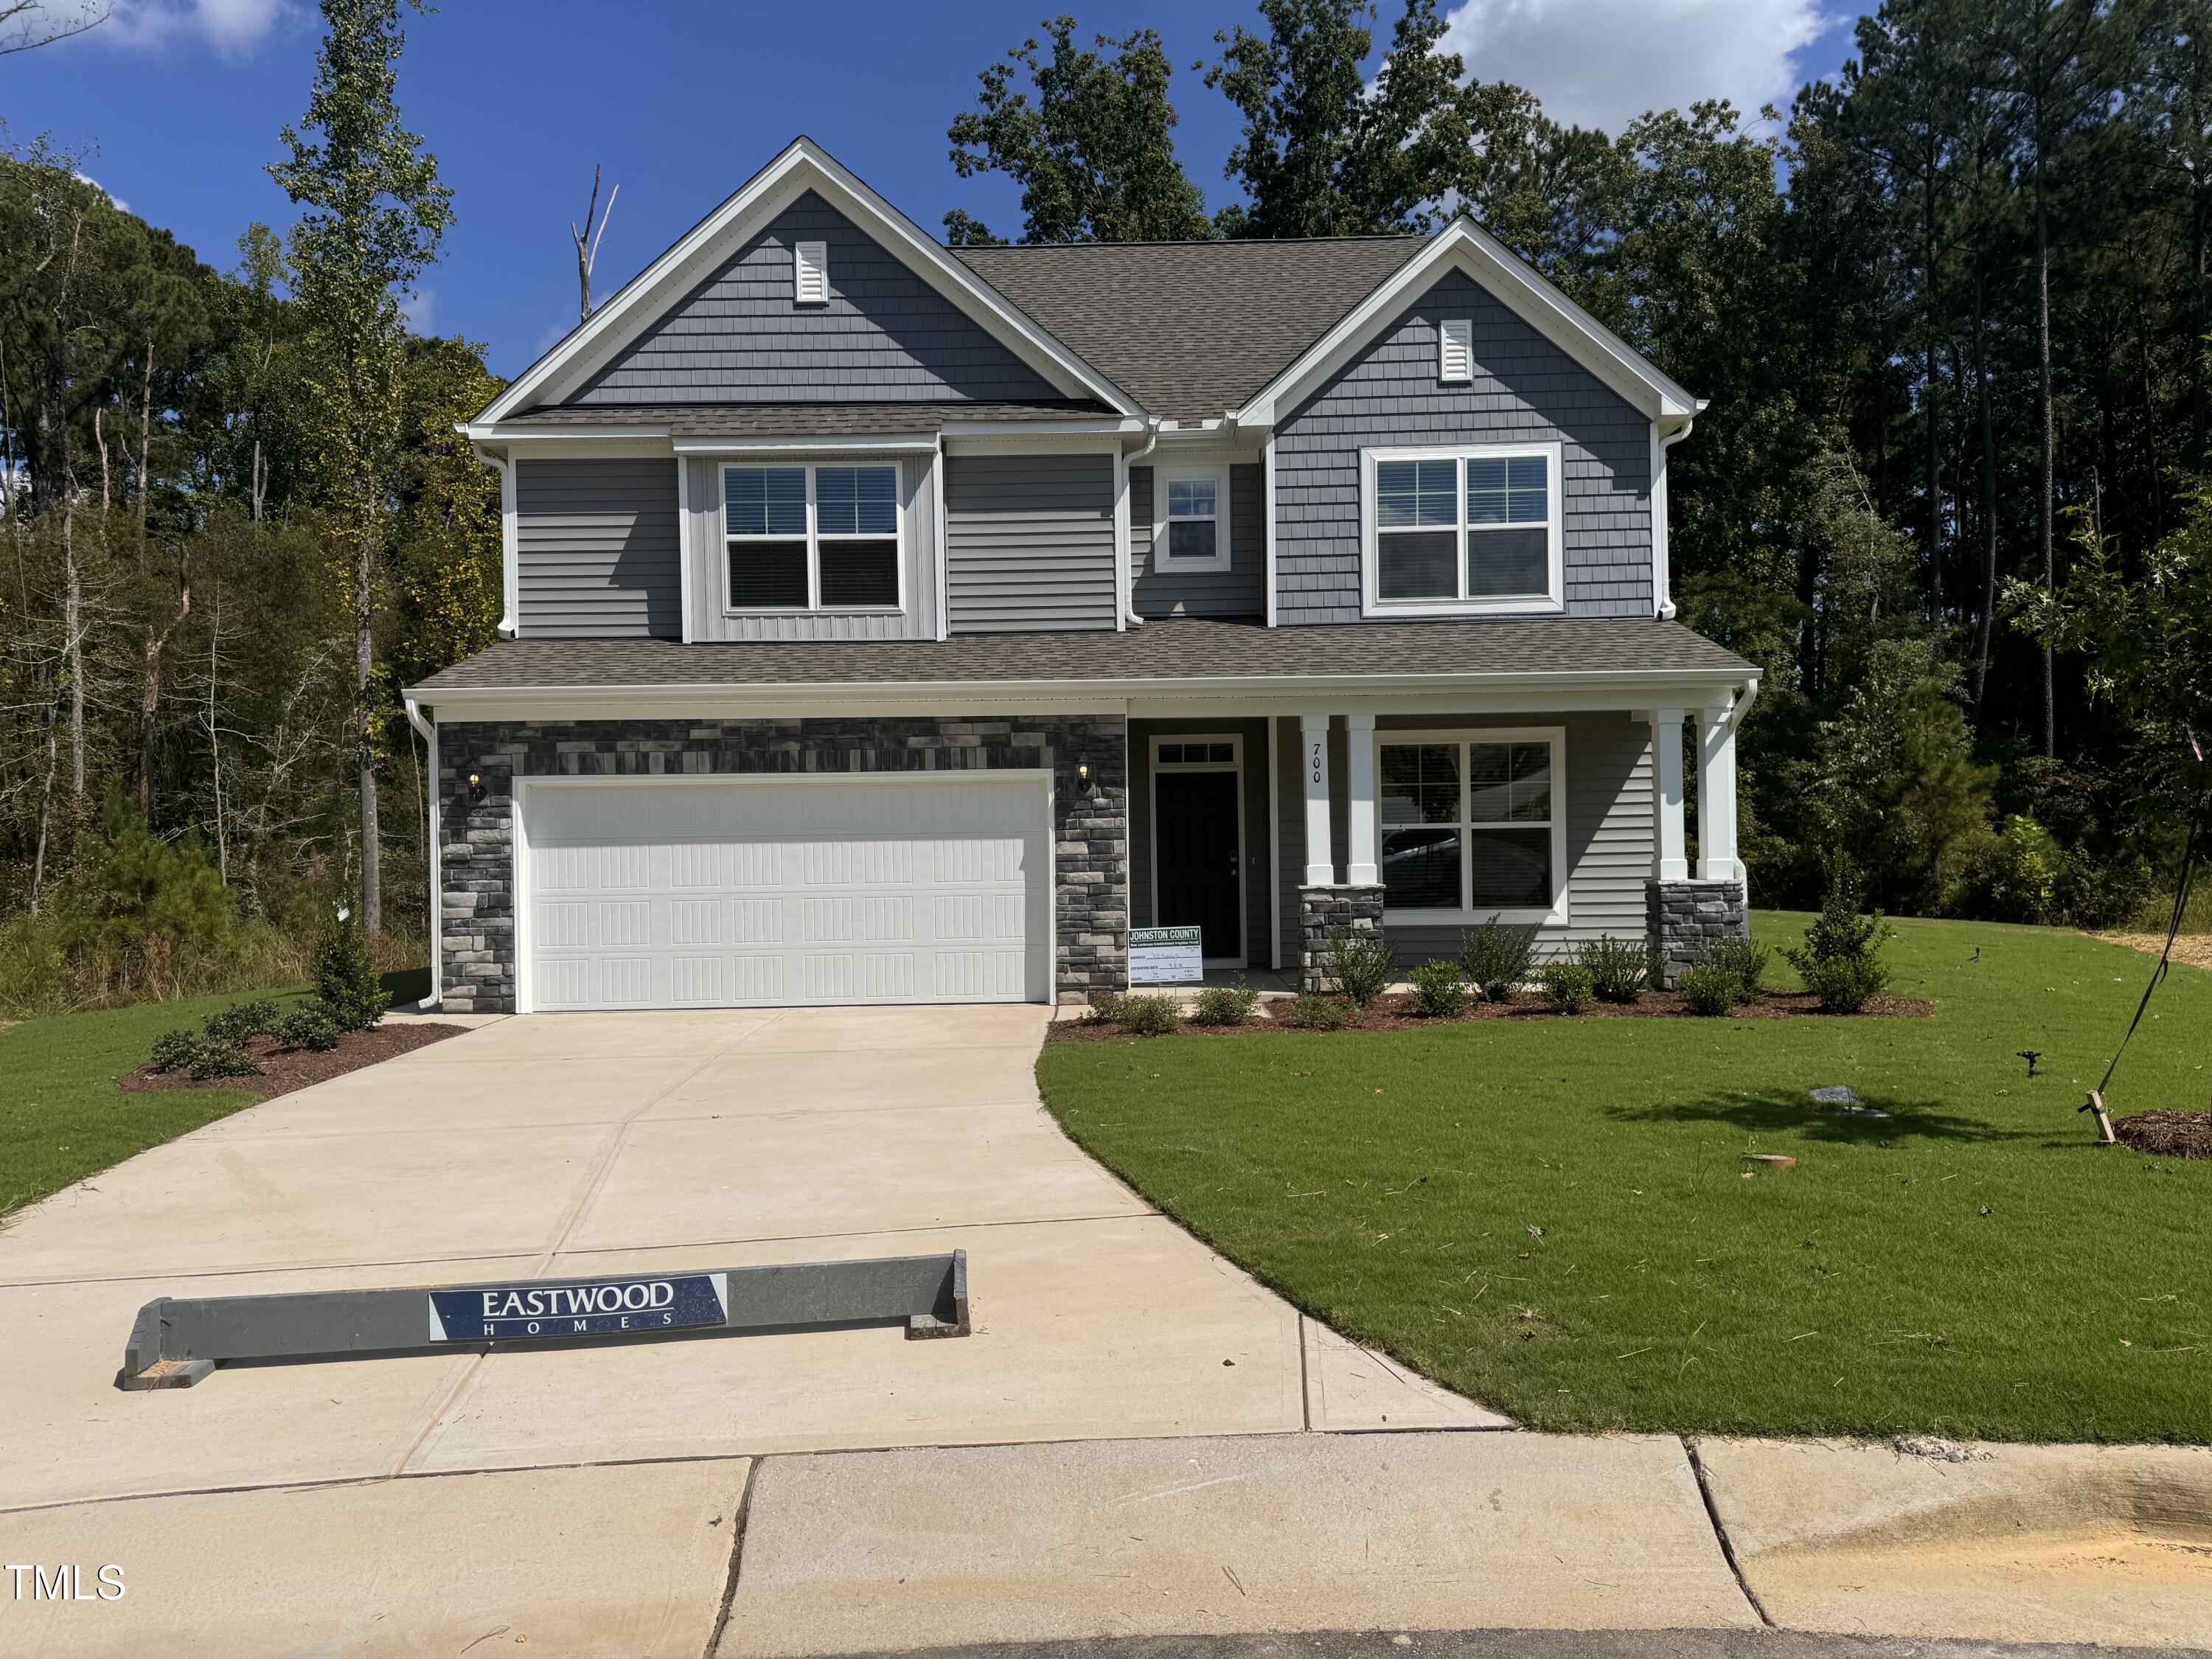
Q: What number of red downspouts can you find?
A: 0